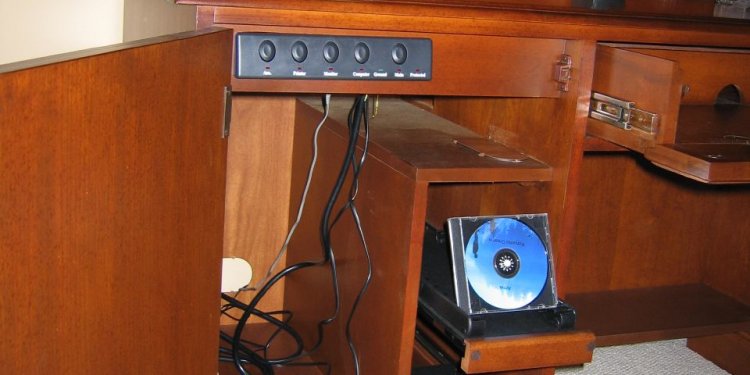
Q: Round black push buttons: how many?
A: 5